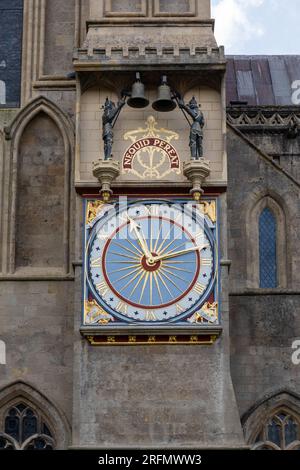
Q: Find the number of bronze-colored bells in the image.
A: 2